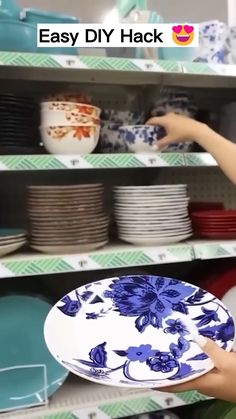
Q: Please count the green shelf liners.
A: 4